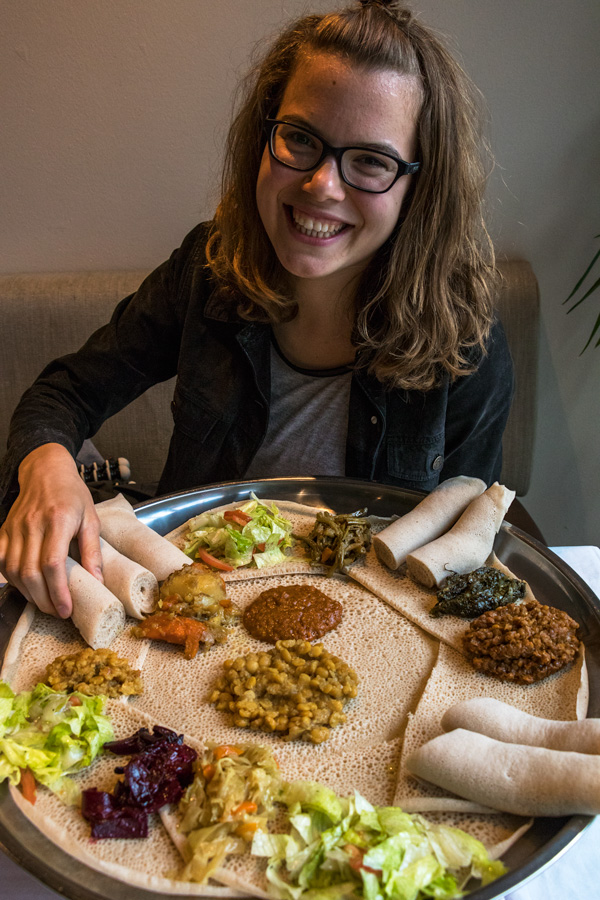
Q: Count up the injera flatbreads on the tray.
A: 7